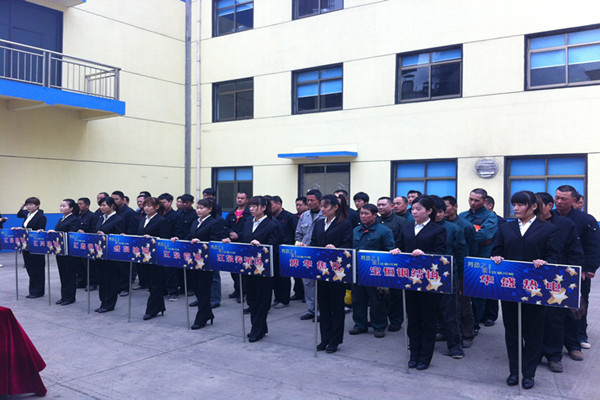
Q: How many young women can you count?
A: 9